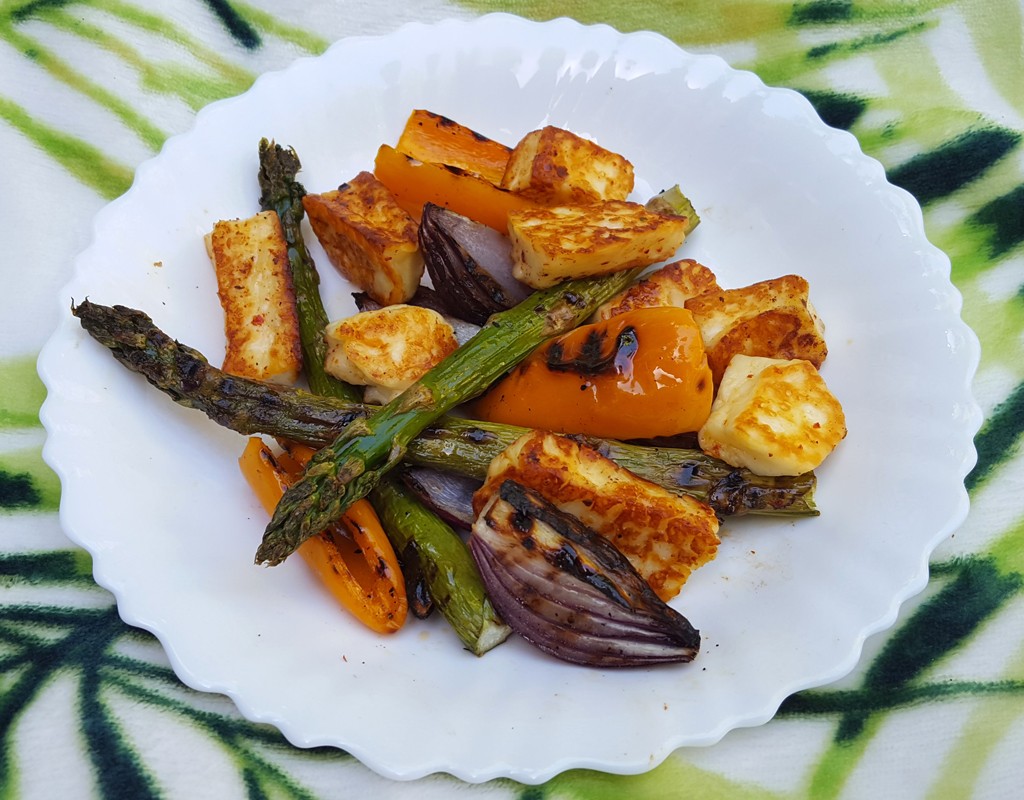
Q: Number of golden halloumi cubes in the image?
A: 9